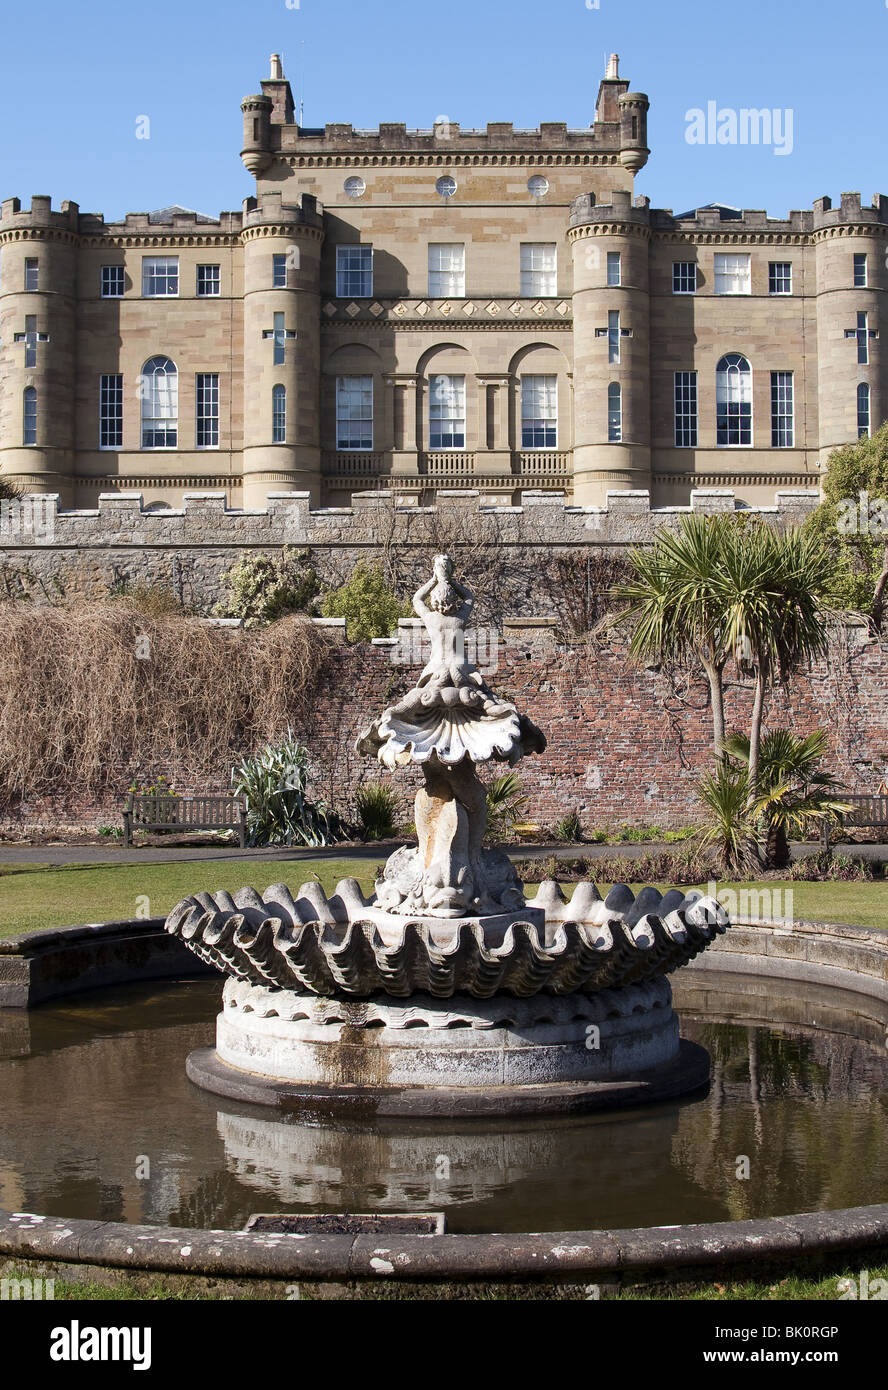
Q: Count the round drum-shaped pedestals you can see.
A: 1